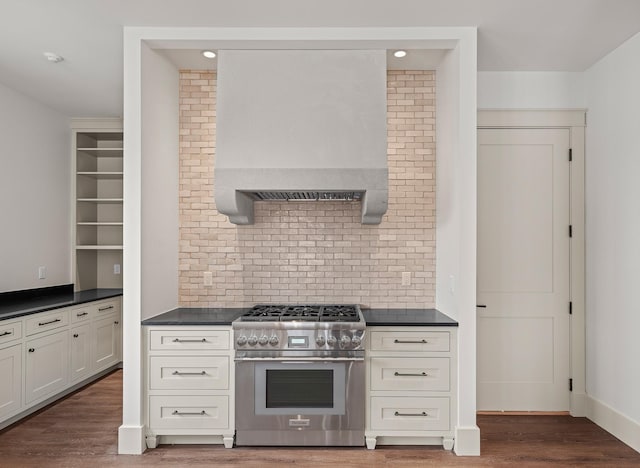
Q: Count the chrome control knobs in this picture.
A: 8